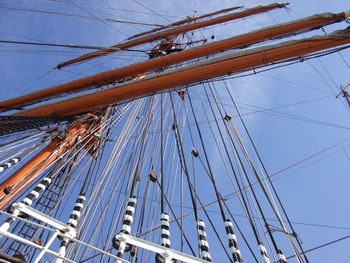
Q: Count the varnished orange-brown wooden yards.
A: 4